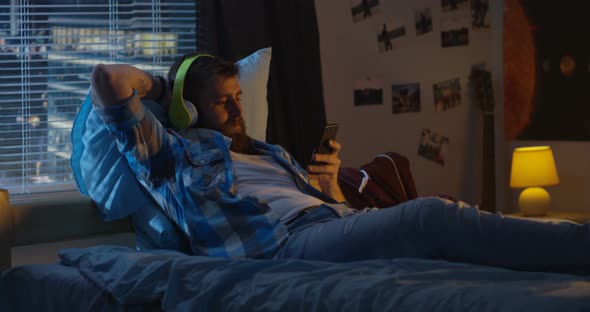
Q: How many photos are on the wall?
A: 10